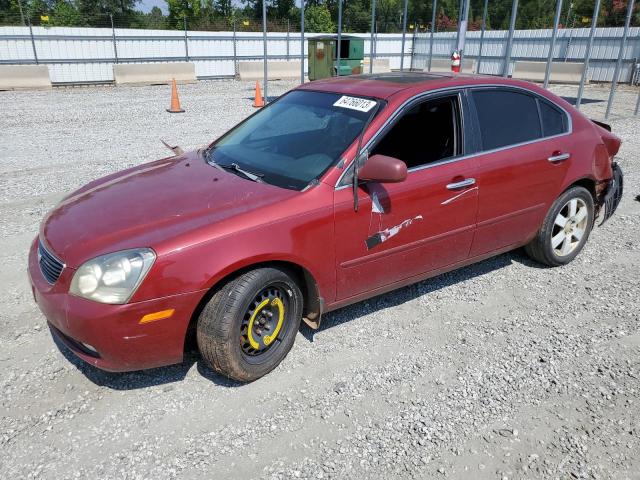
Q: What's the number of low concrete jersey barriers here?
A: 6